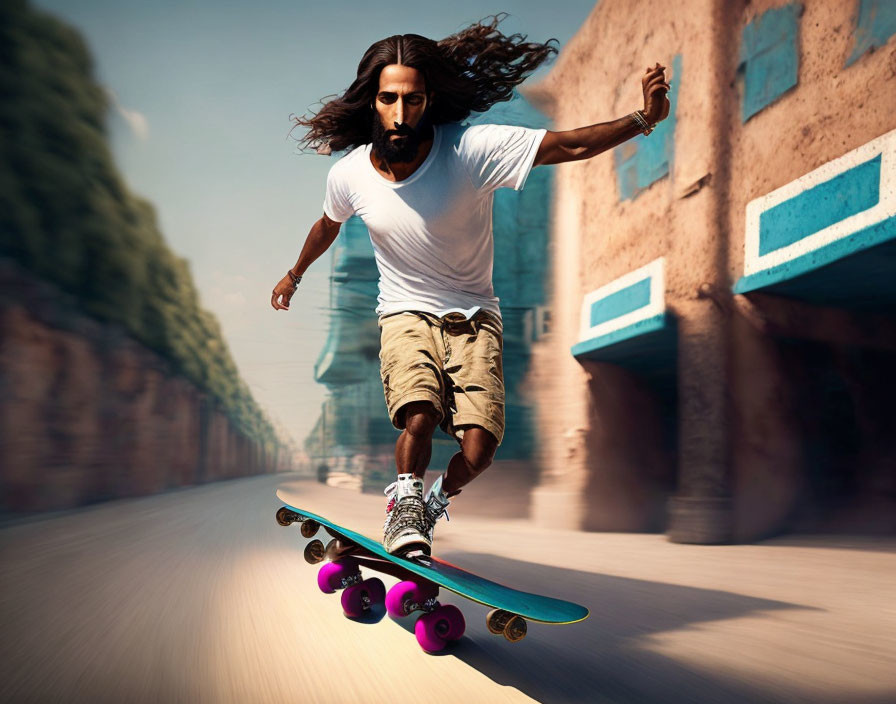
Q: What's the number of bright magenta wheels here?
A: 4